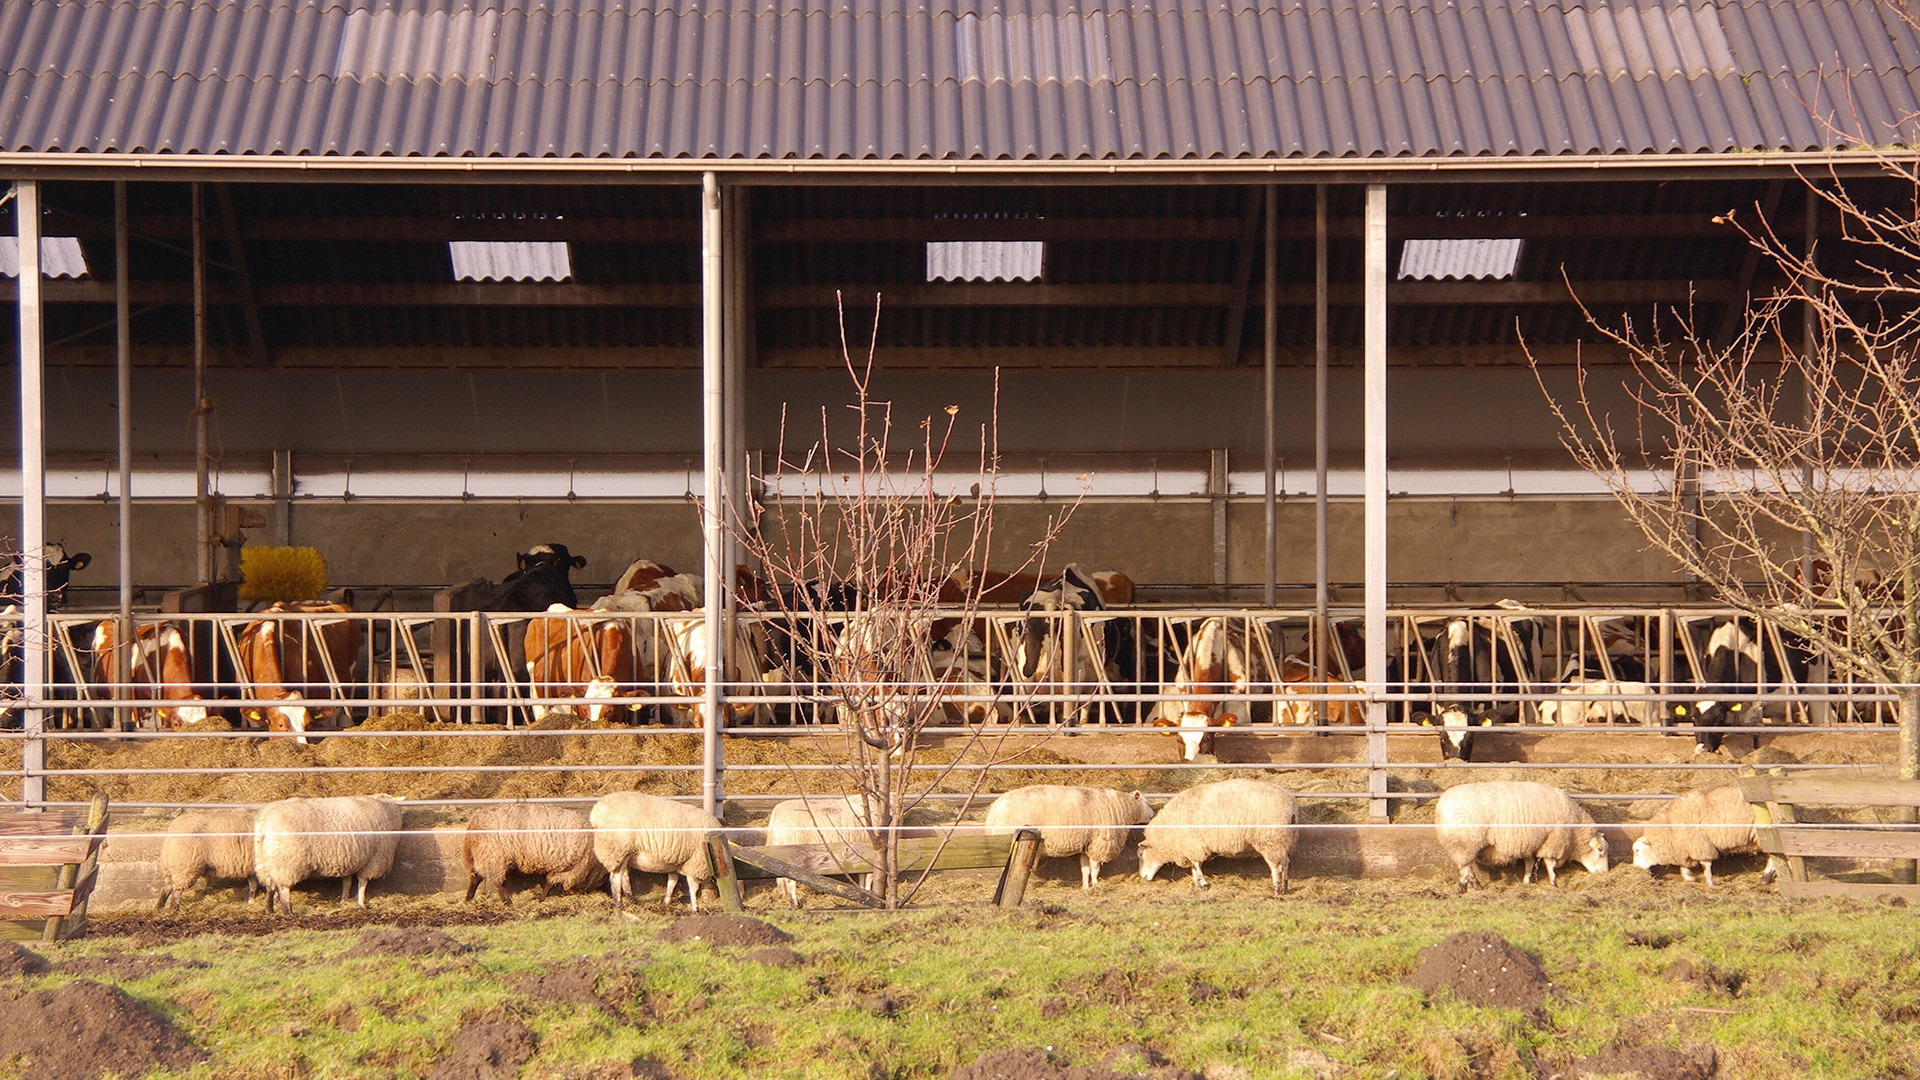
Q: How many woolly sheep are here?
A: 9